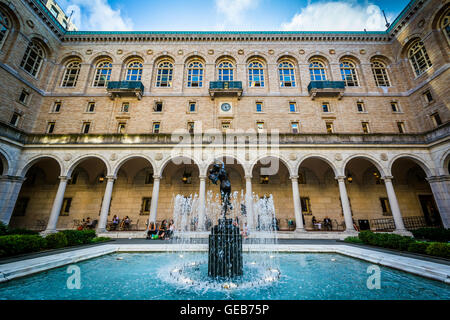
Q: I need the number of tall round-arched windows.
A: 15